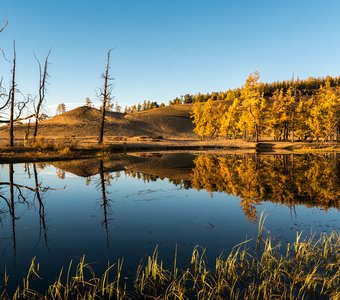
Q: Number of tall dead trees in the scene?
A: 3